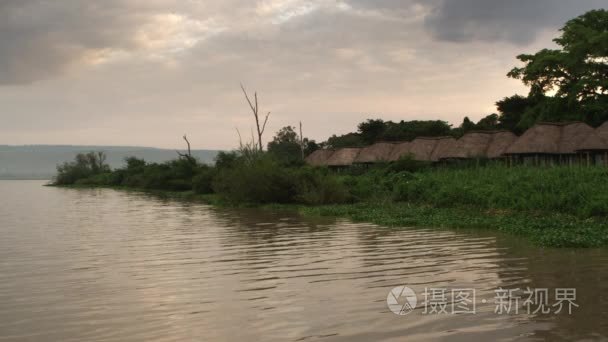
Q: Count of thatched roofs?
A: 7